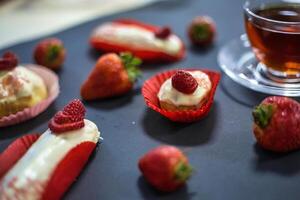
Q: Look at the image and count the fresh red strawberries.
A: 5